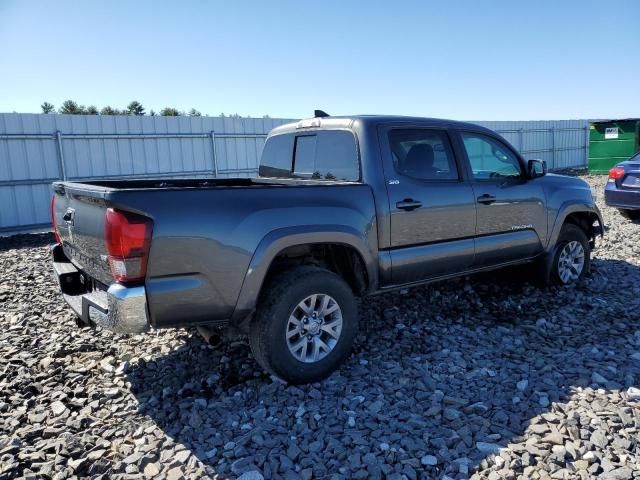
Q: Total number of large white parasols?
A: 0